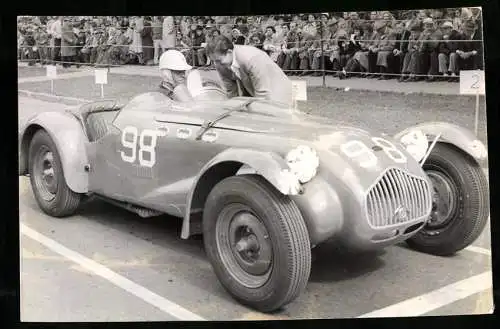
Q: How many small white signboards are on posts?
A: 4